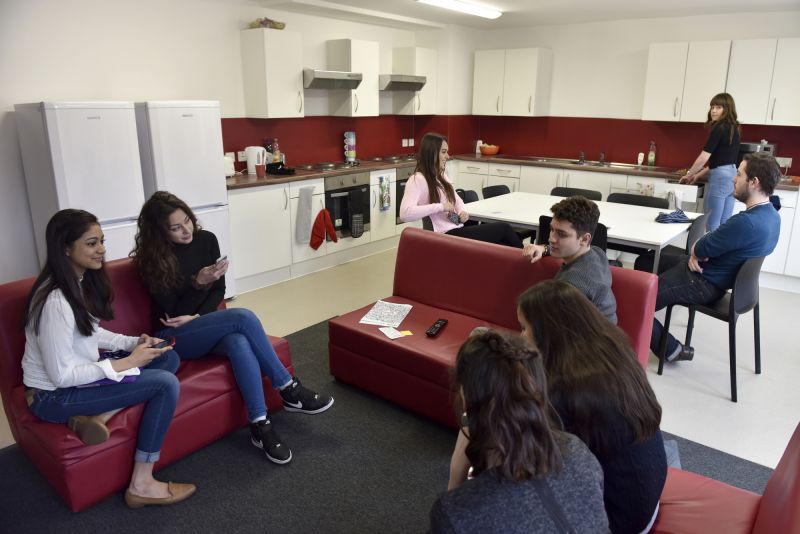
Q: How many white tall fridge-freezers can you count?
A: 2